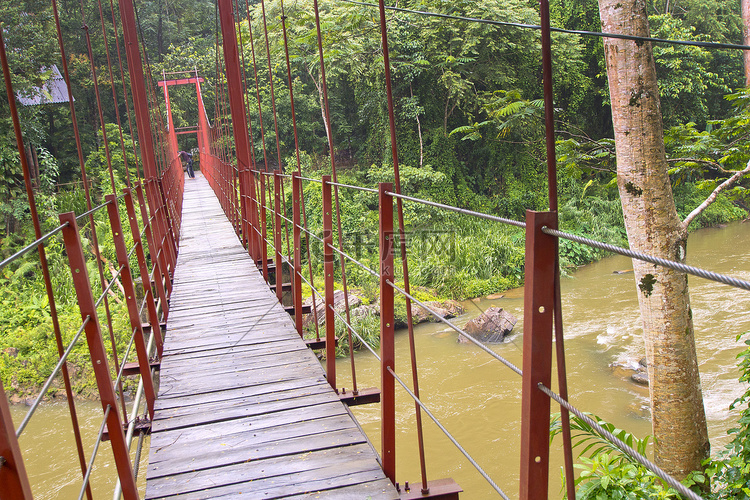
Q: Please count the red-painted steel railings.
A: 2